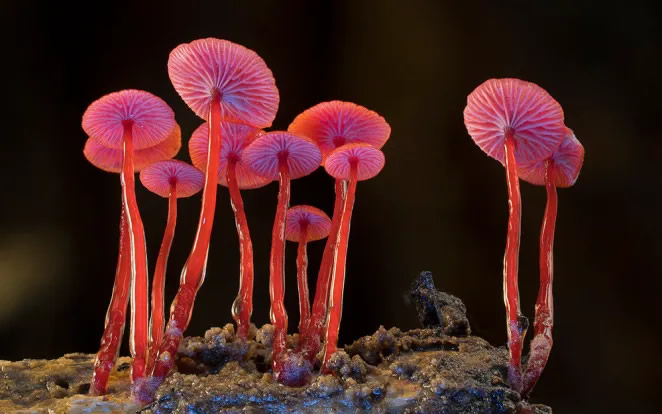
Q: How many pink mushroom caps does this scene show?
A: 11